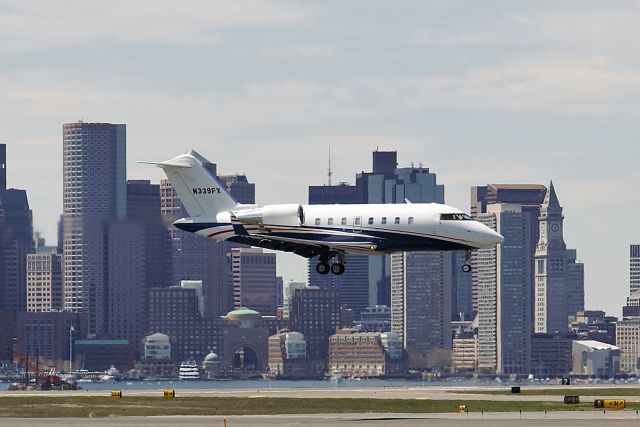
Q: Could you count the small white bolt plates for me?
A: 0